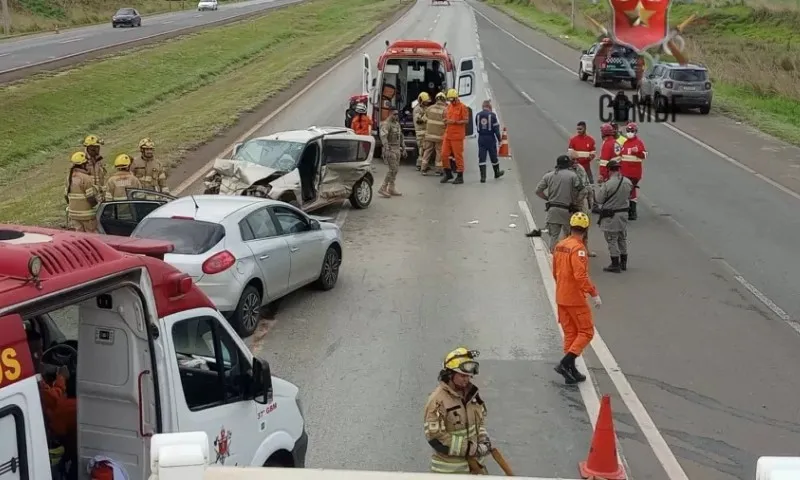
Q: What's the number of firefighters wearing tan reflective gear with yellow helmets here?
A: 7